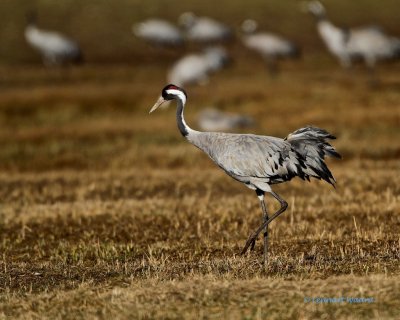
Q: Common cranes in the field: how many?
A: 9